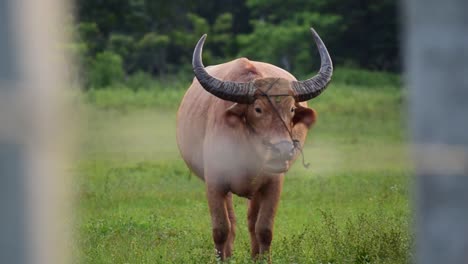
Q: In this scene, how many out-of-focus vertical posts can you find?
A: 2